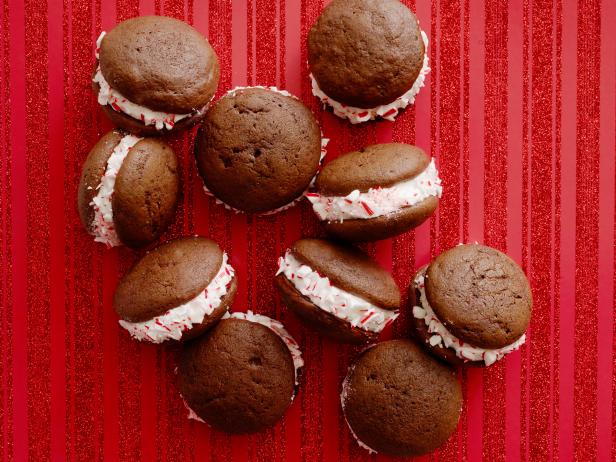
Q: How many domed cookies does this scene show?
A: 10